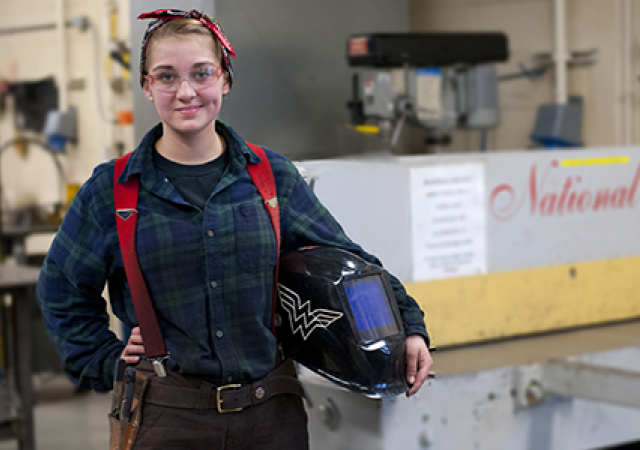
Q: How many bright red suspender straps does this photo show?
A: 2